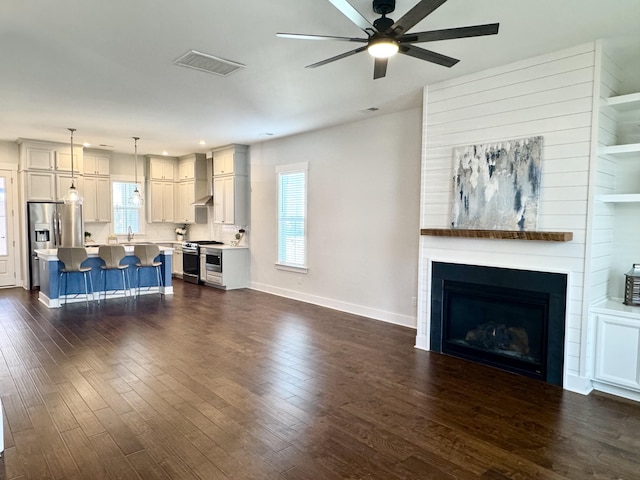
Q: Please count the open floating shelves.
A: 3